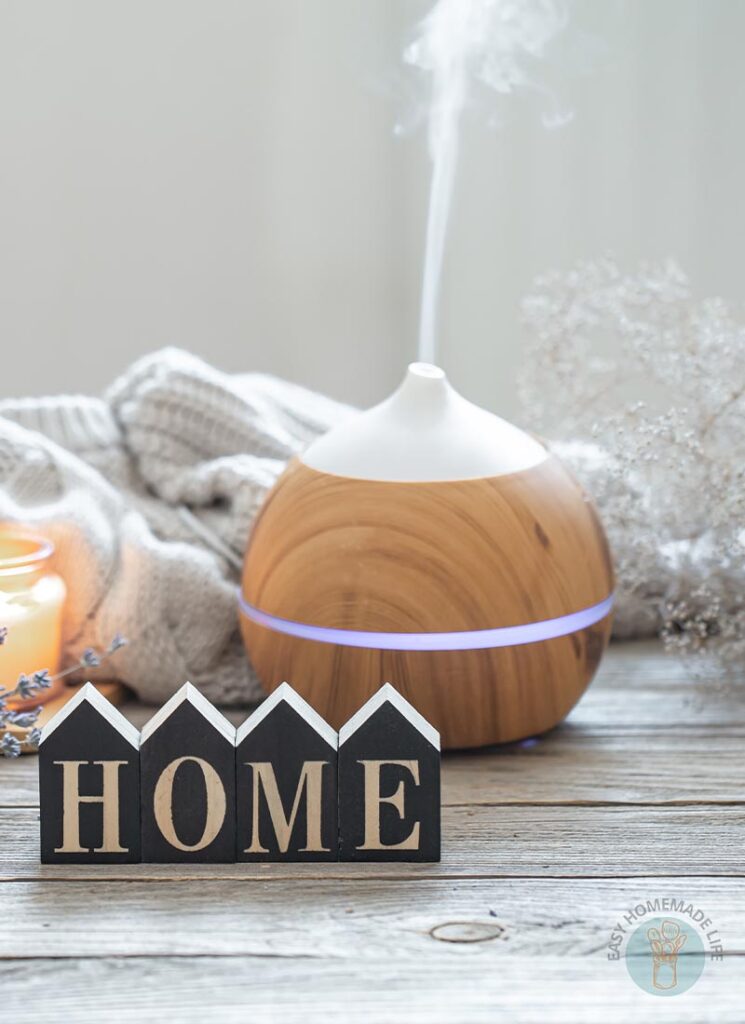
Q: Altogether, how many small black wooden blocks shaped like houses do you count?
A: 4